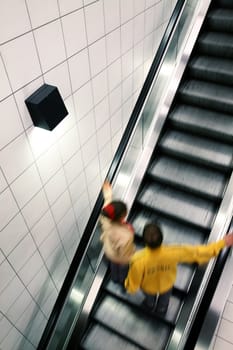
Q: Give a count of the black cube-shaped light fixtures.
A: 1